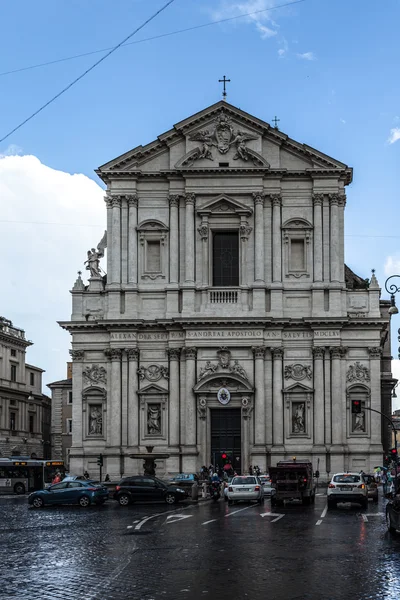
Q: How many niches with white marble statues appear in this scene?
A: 4